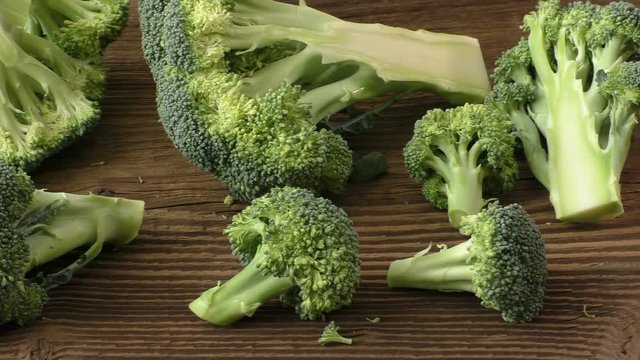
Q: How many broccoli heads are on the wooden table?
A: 7